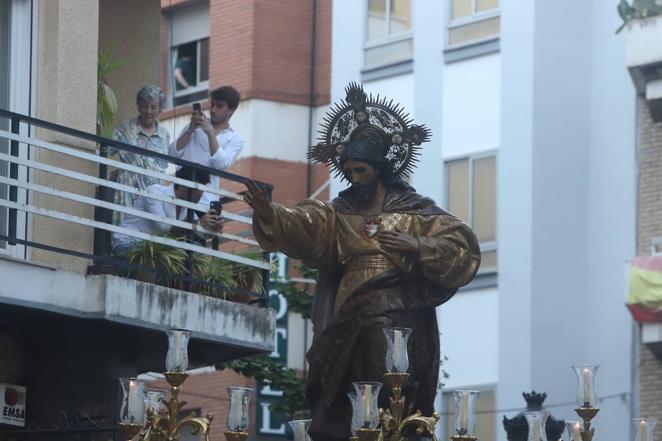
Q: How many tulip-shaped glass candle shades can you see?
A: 13